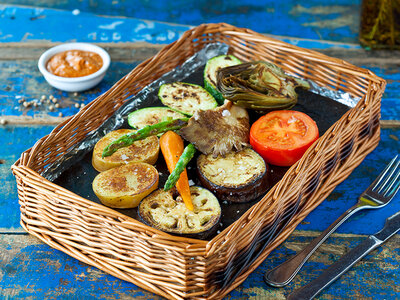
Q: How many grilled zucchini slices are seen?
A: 3